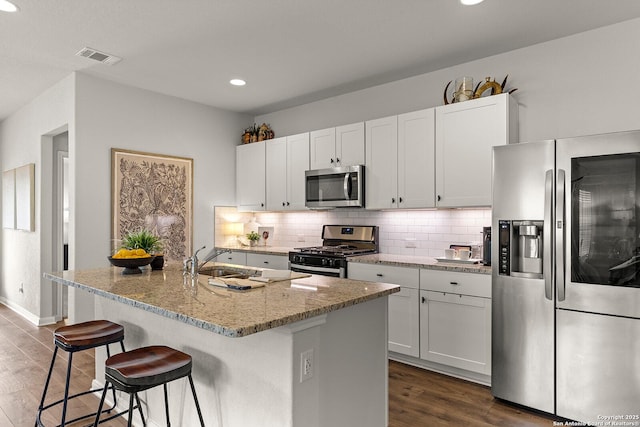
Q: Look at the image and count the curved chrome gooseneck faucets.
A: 1